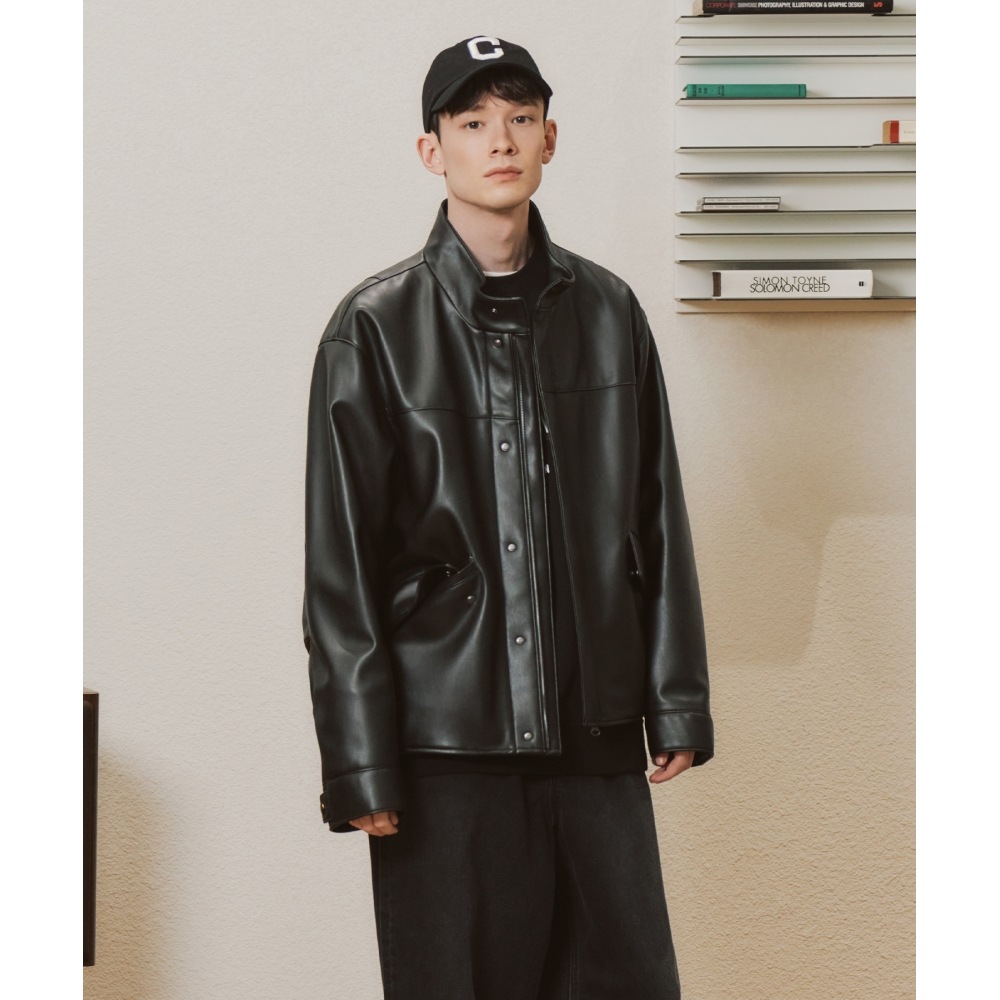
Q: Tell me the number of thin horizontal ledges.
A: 10